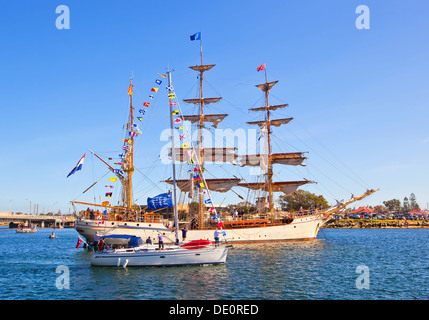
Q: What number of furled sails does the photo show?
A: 10